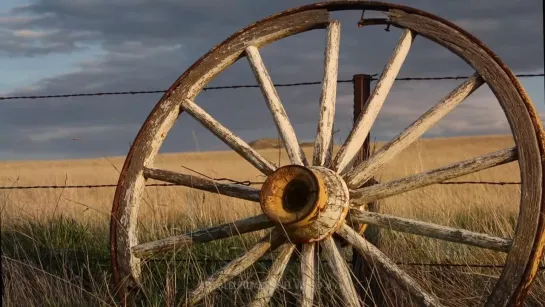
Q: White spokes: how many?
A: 14